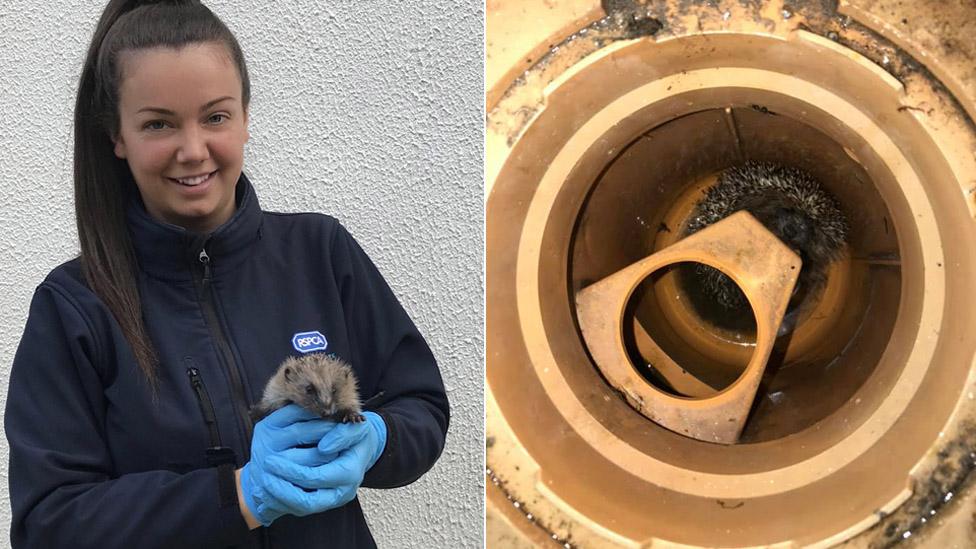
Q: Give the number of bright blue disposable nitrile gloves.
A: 2